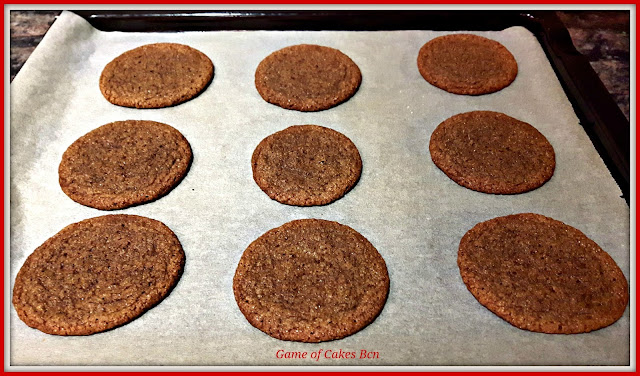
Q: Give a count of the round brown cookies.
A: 9